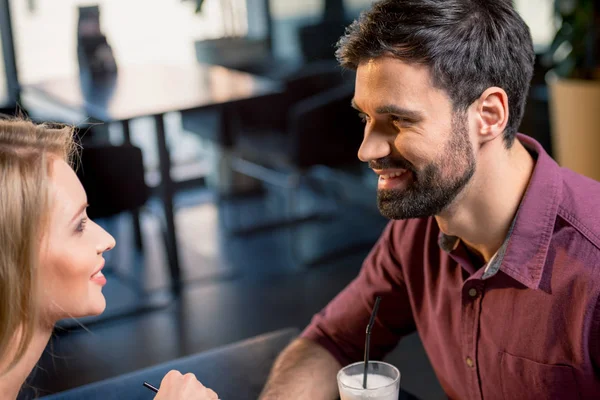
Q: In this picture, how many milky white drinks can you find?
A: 1